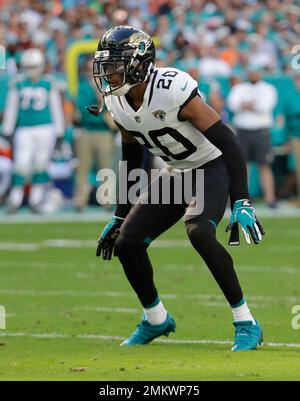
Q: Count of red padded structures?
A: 0